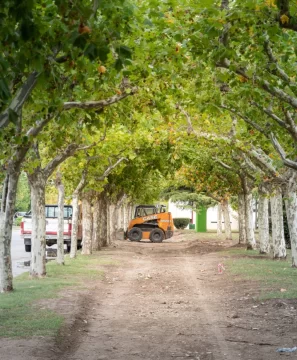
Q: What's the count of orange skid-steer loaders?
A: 1